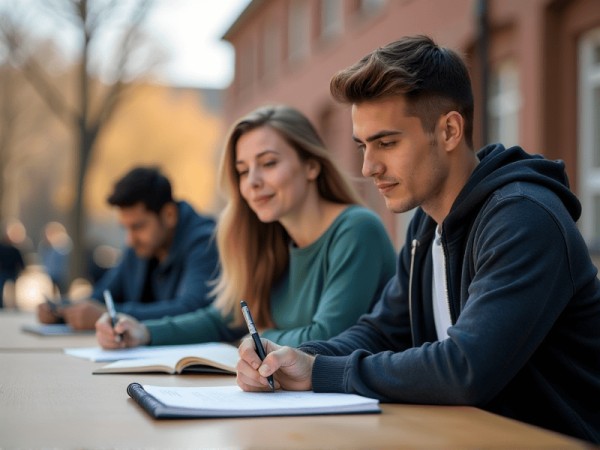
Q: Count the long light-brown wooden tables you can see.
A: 1